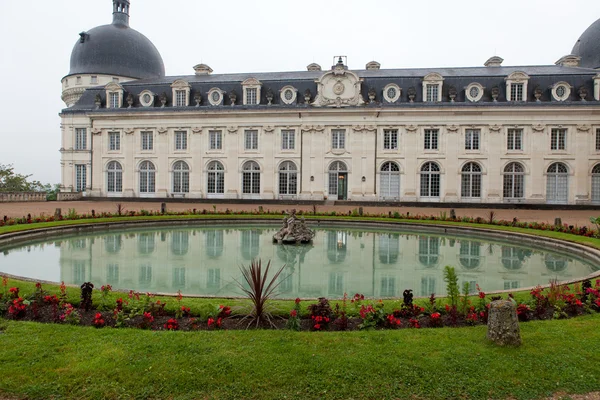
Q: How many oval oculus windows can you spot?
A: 6